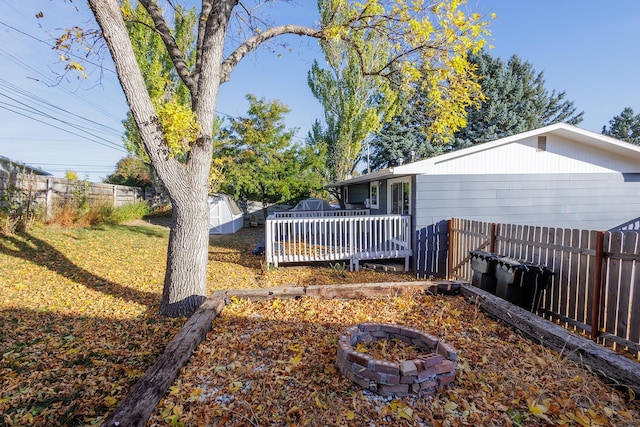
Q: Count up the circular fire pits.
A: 1